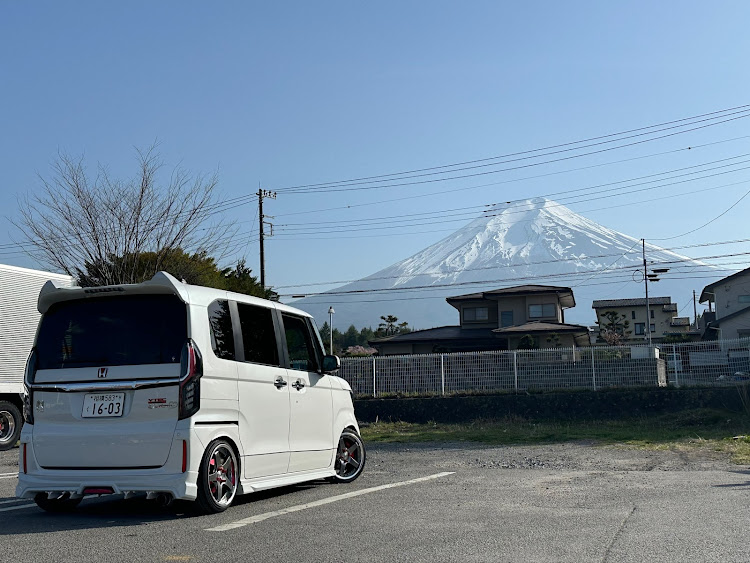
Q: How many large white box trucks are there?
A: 1